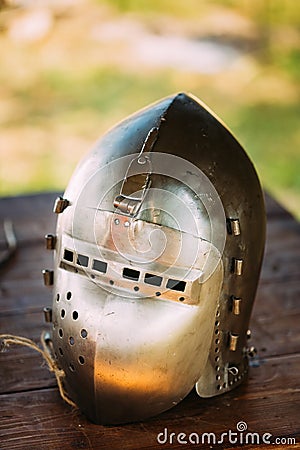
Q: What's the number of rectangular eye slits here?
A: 6